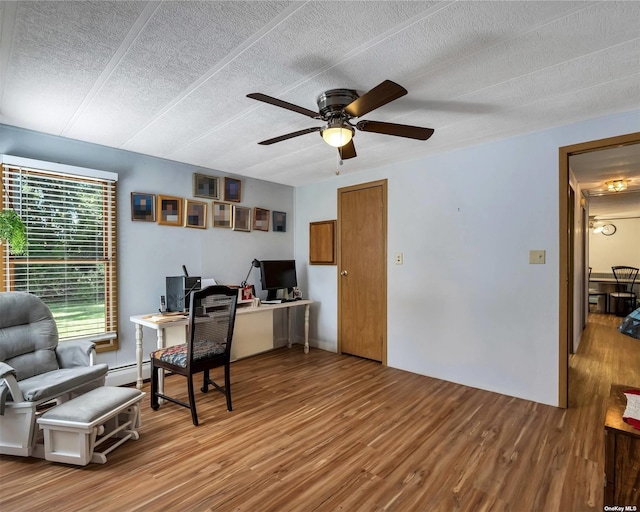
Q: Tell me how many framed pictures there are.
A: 9